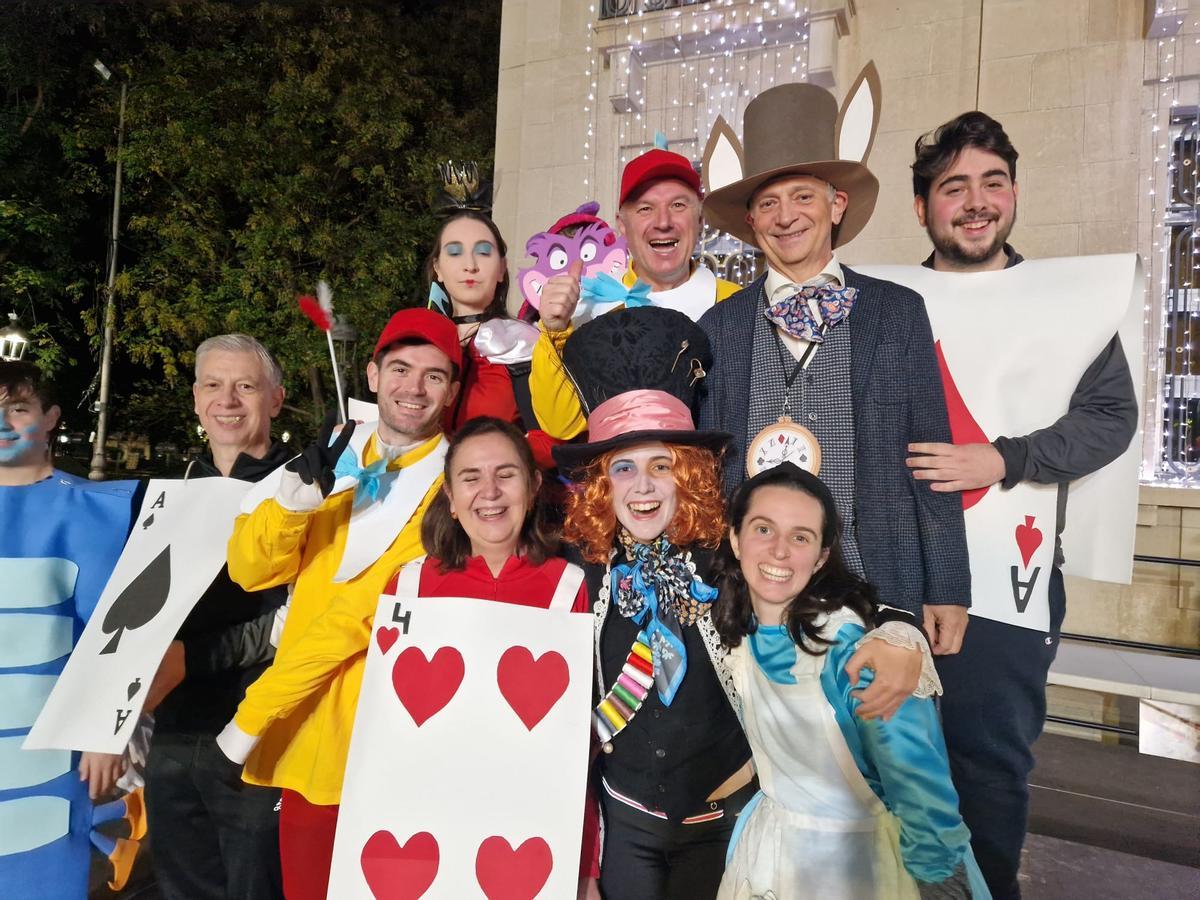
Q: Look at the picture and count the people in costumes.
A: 11